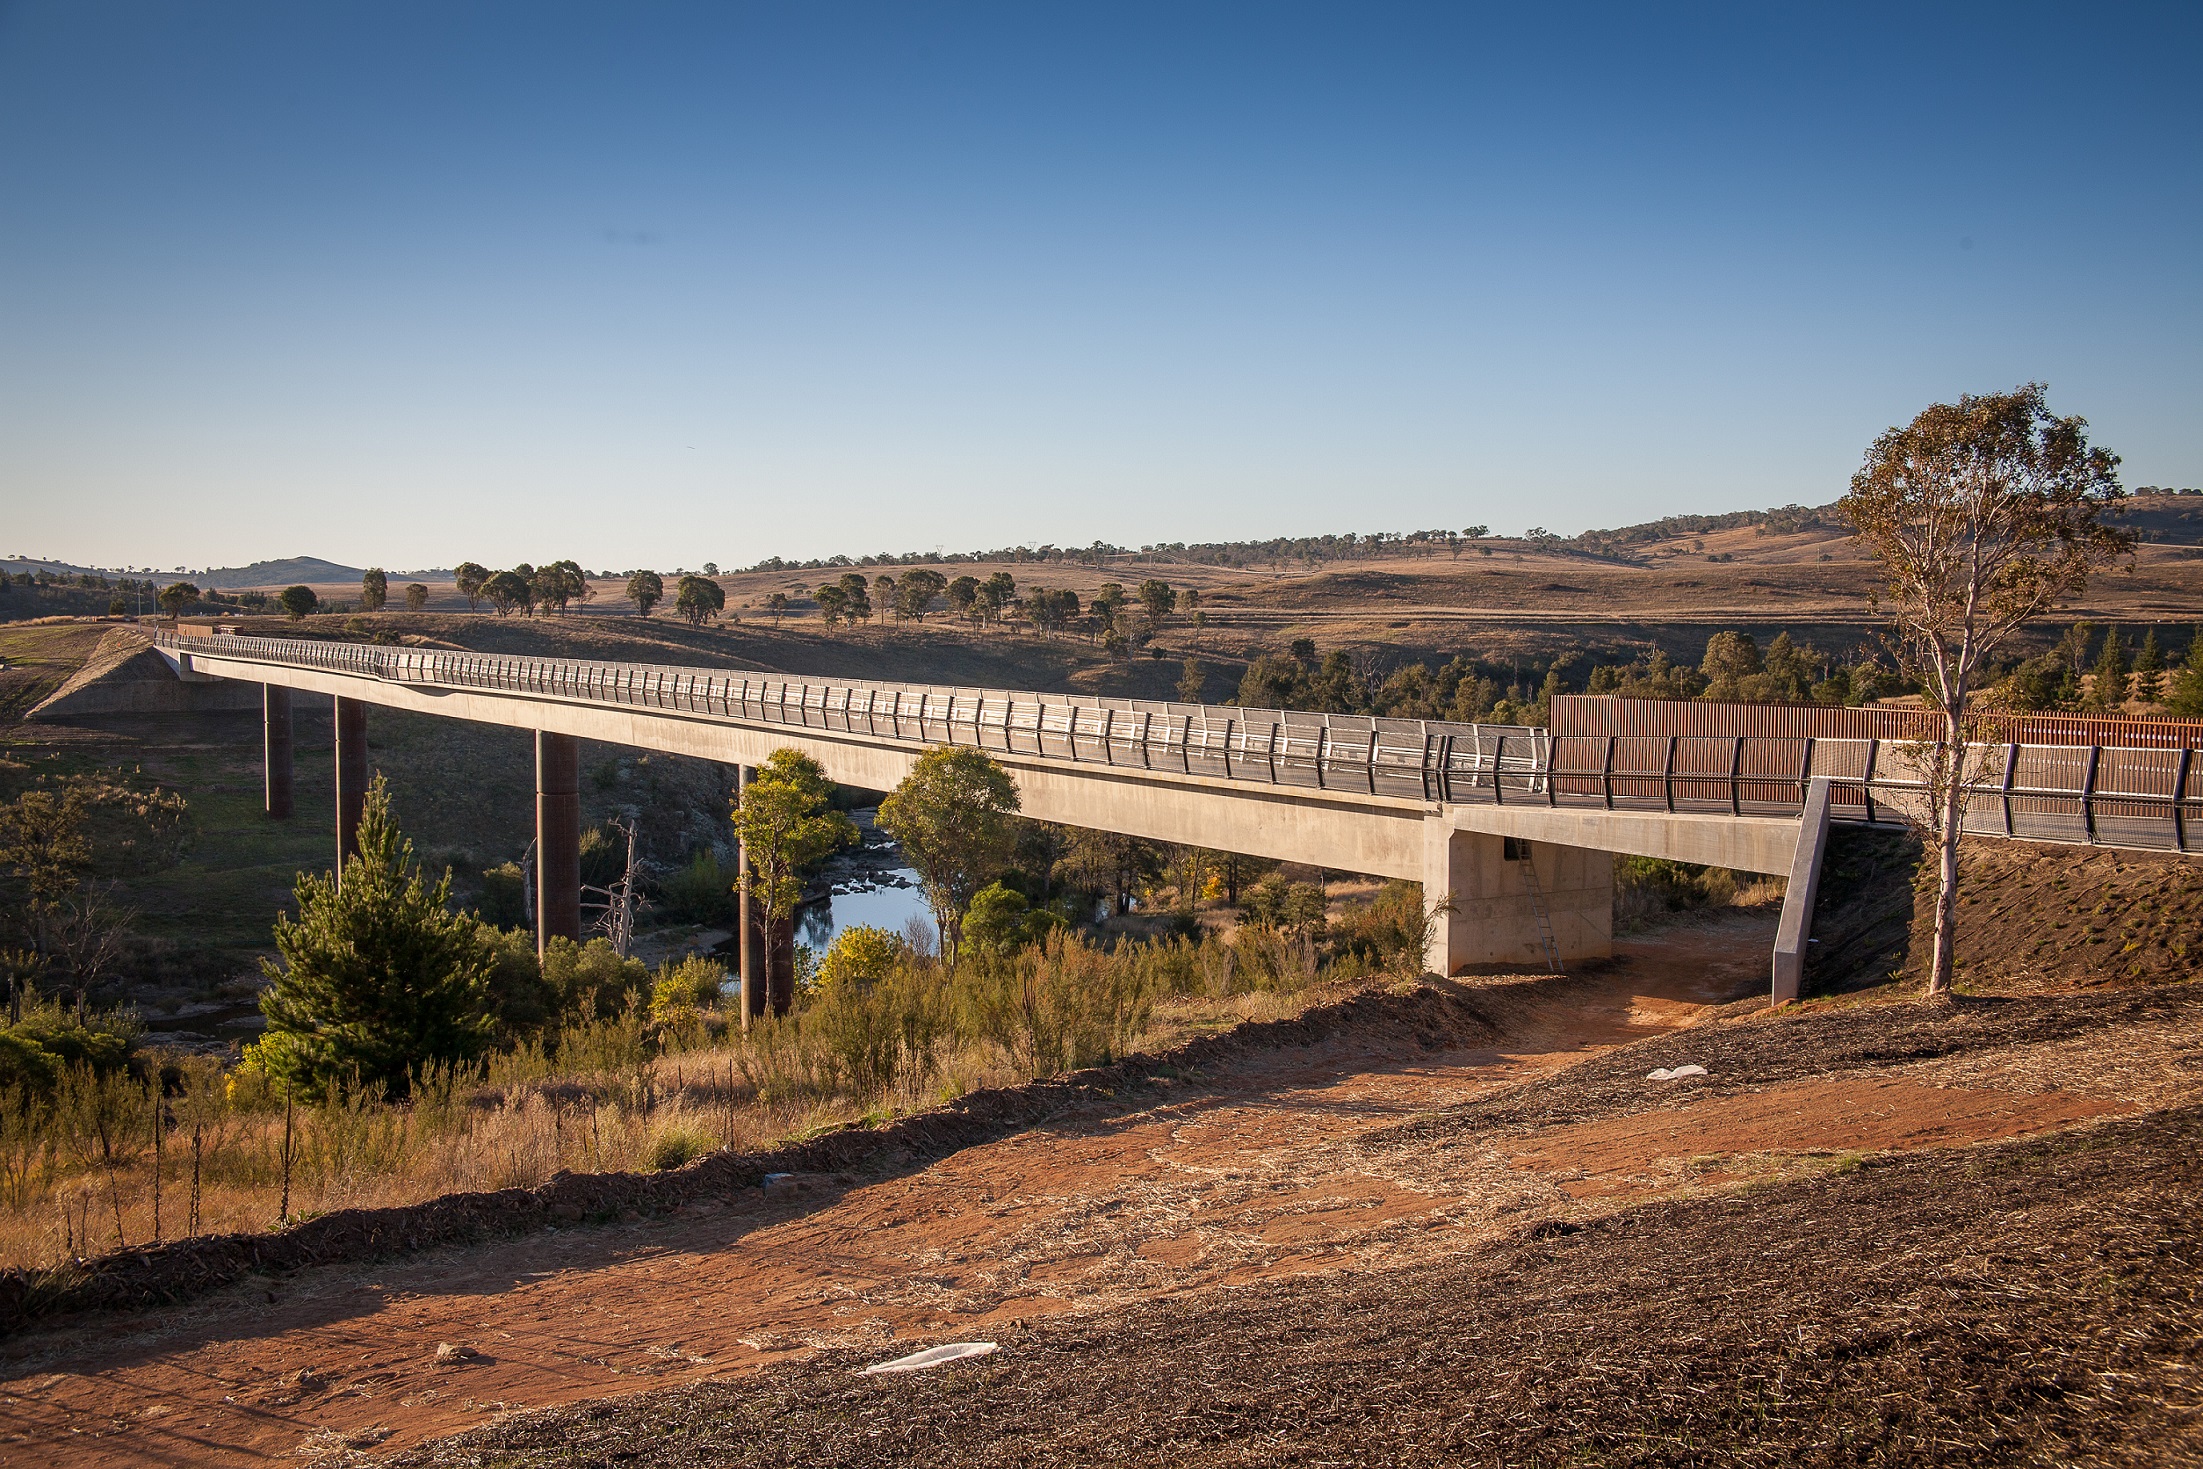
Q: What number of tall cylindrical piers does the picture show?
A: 4